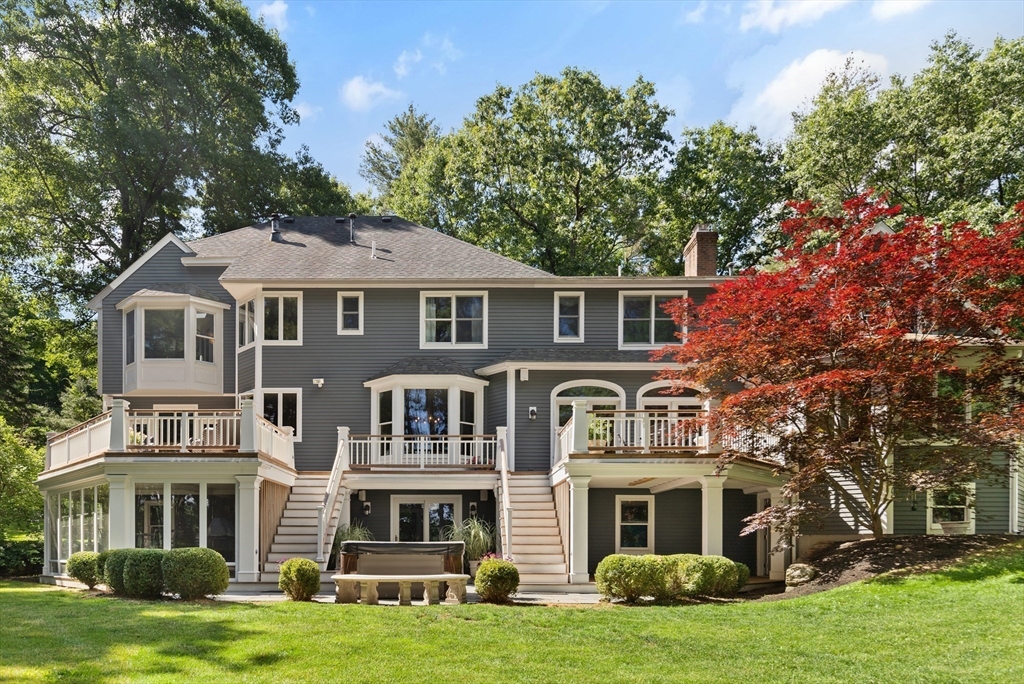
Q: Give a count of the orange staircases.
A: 0